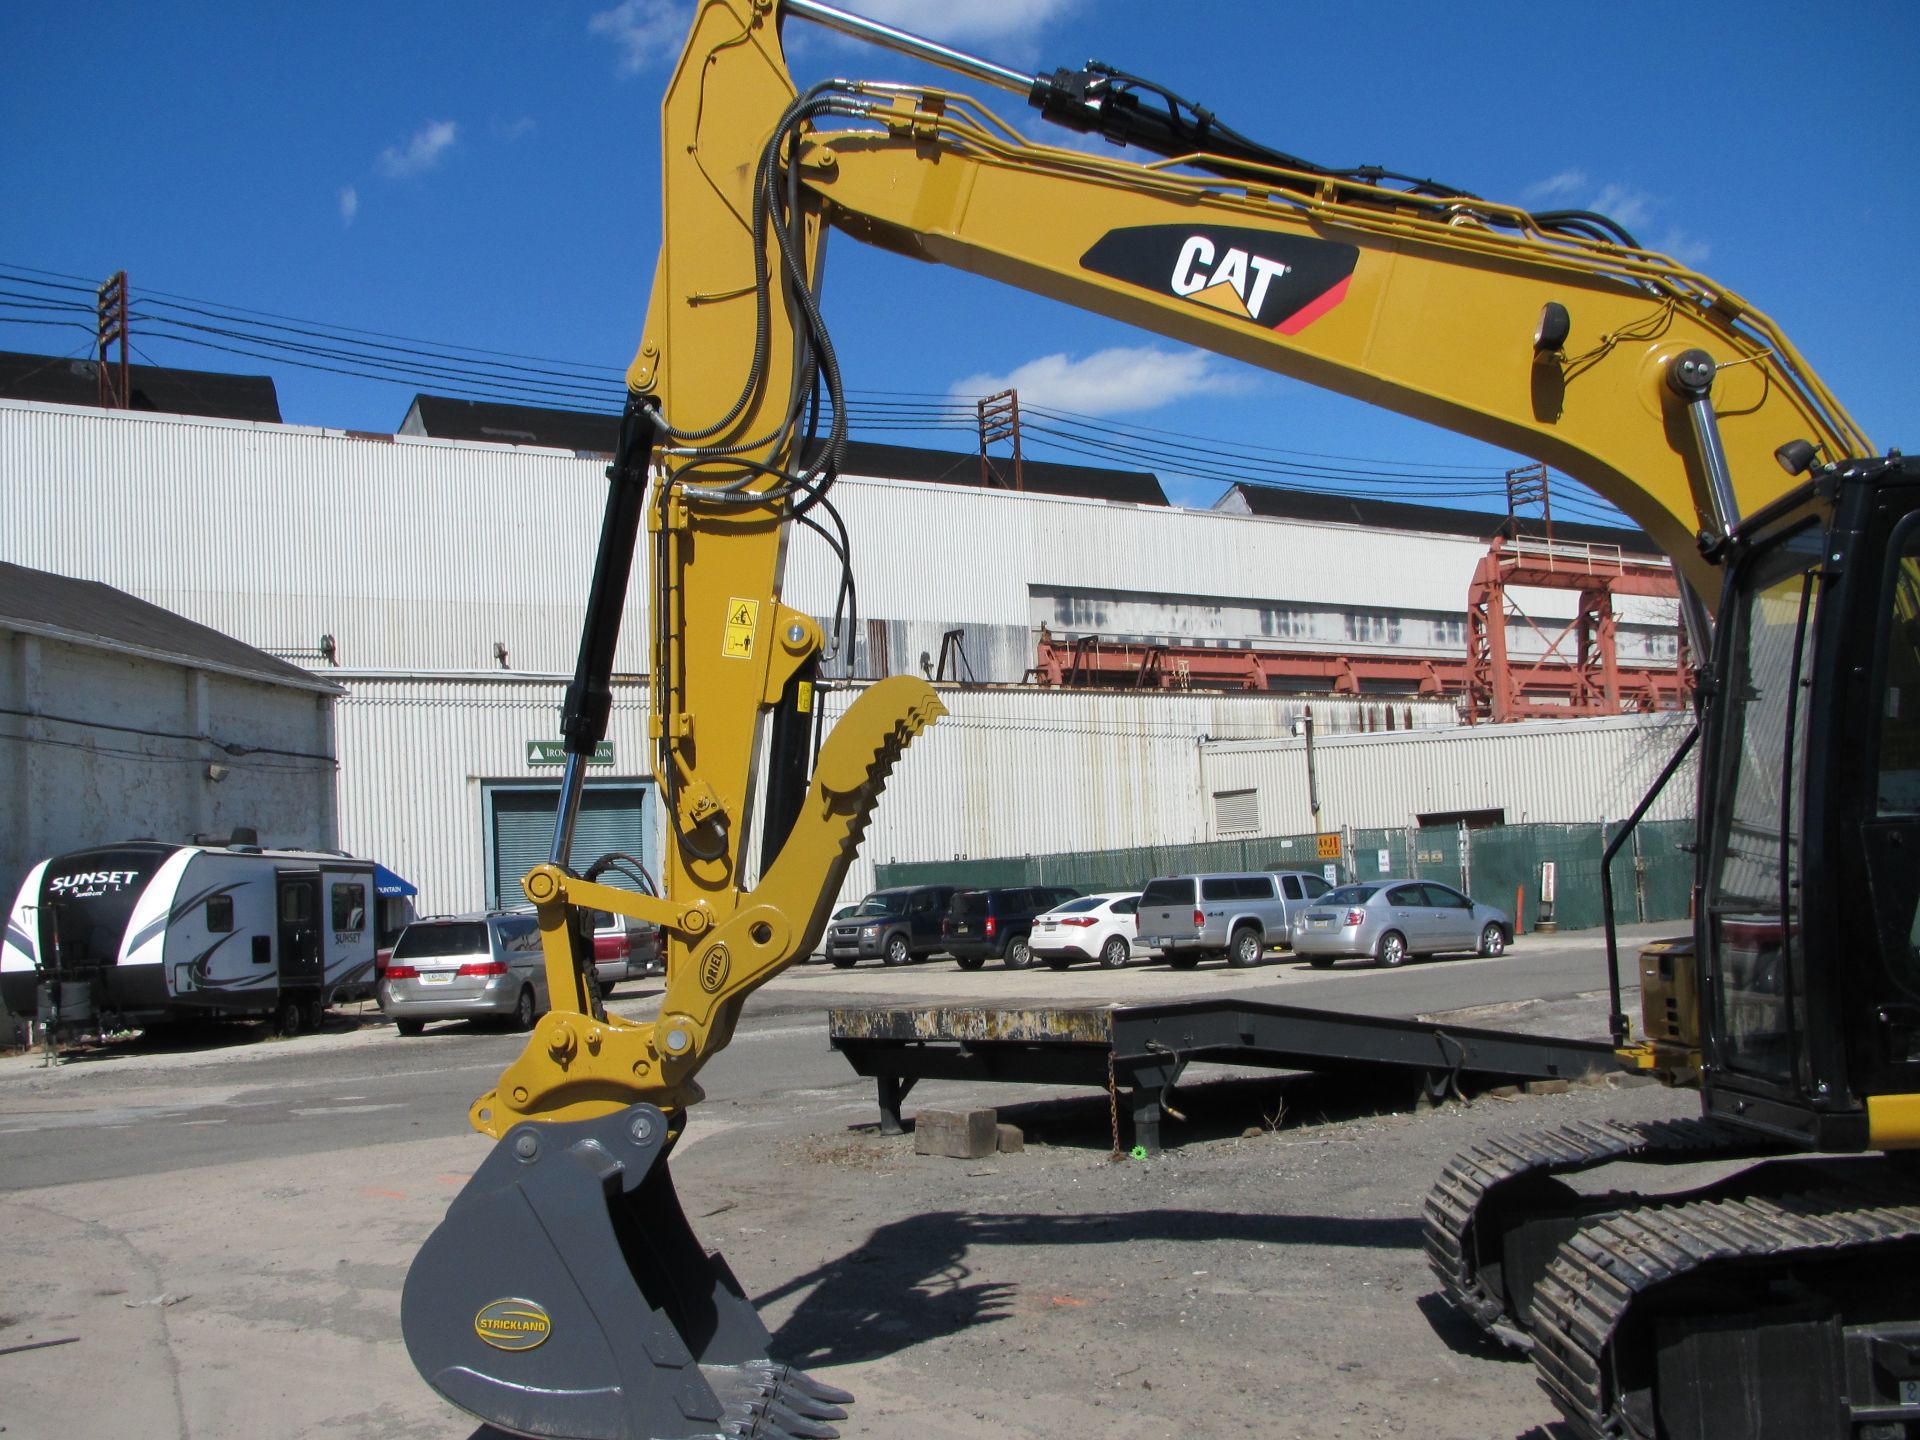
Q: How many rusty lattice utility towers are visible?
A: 3